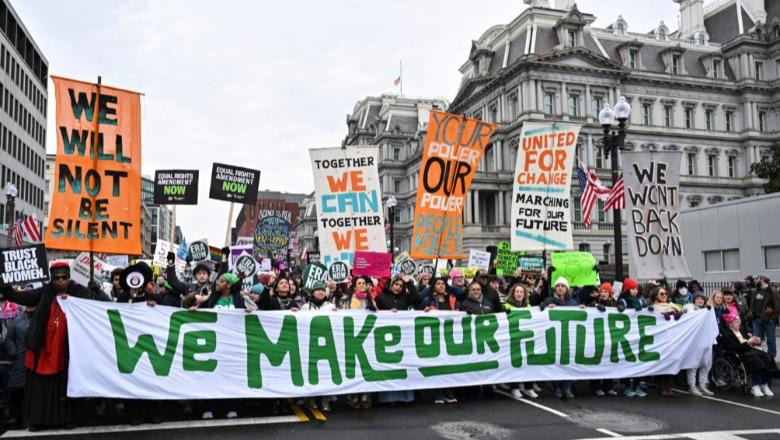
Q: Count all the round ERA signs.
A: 6